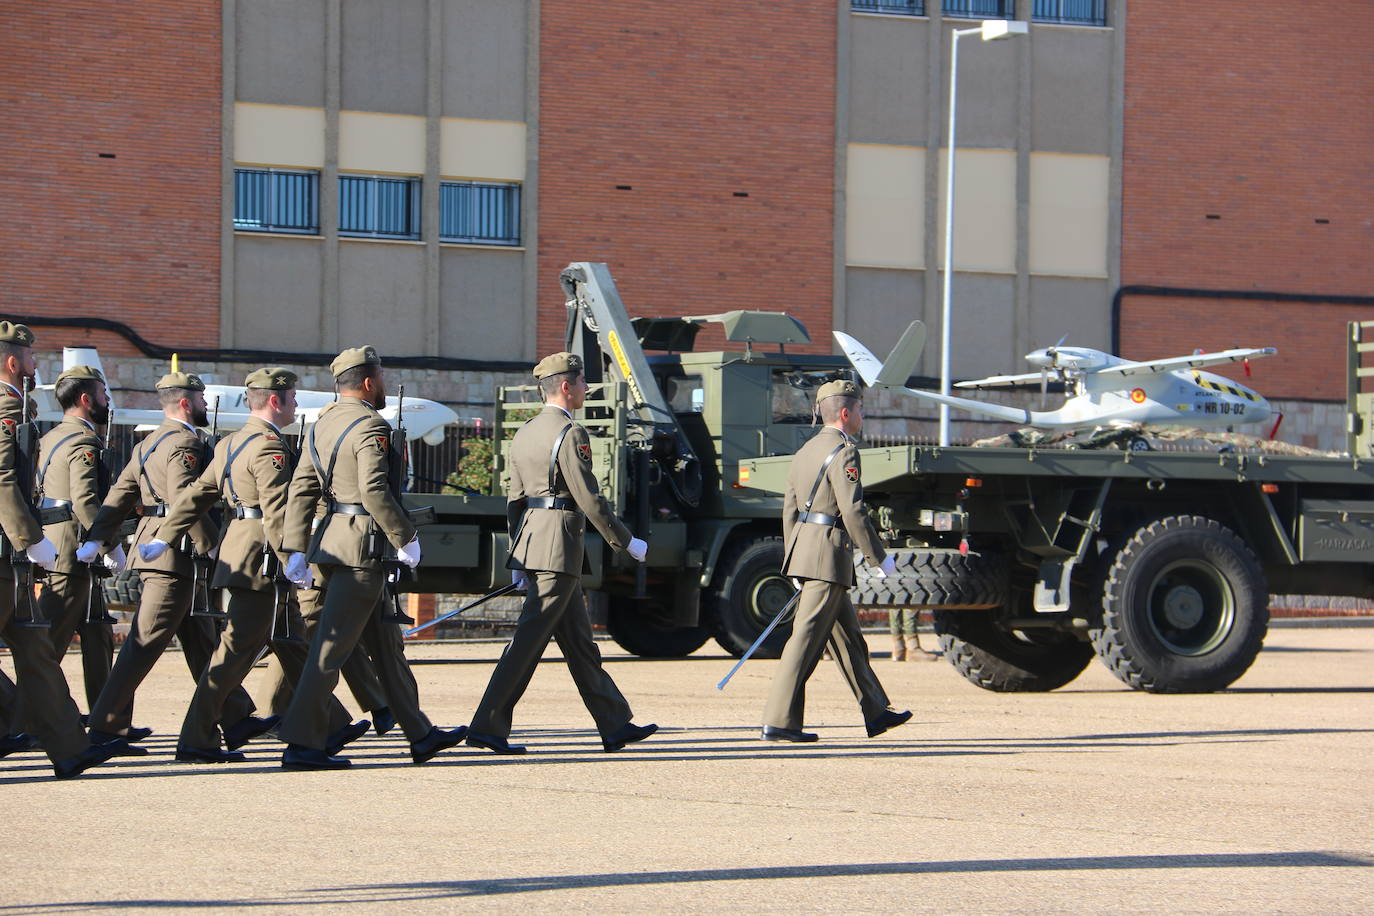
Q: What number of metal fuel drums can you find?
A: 0